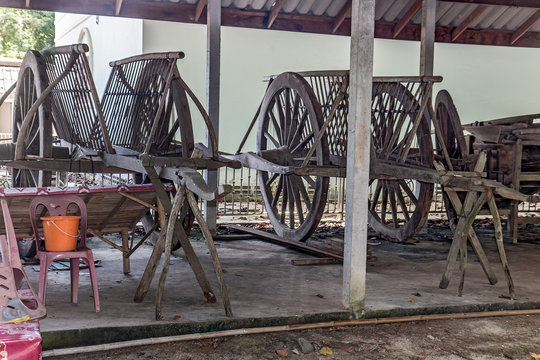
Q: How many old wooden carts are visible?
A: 3